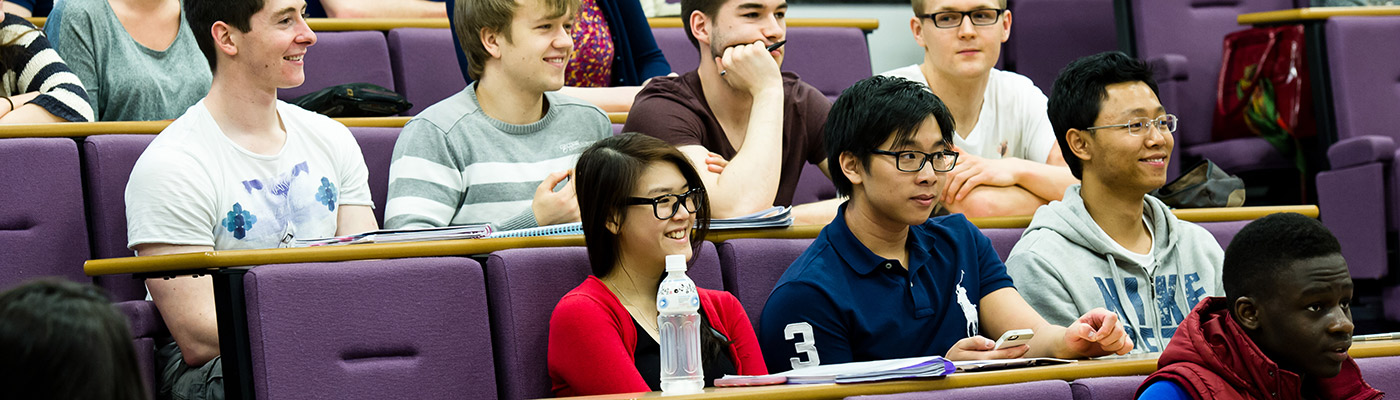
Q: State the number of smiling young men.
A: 3